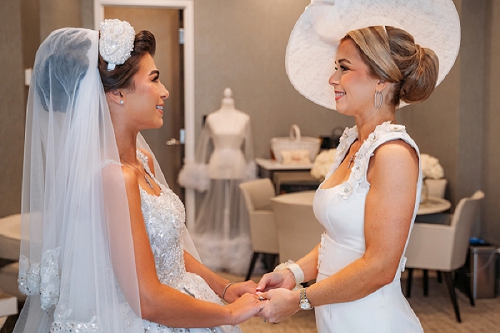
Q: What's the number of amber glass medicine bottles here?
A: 0